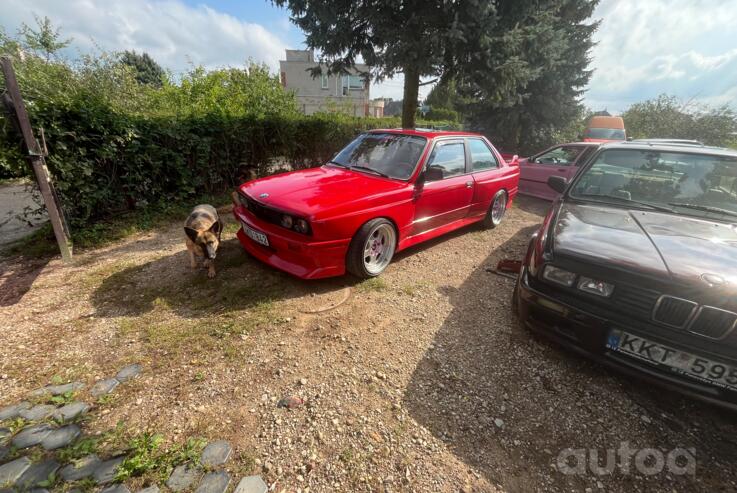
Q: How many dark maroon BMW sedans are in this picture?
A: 1